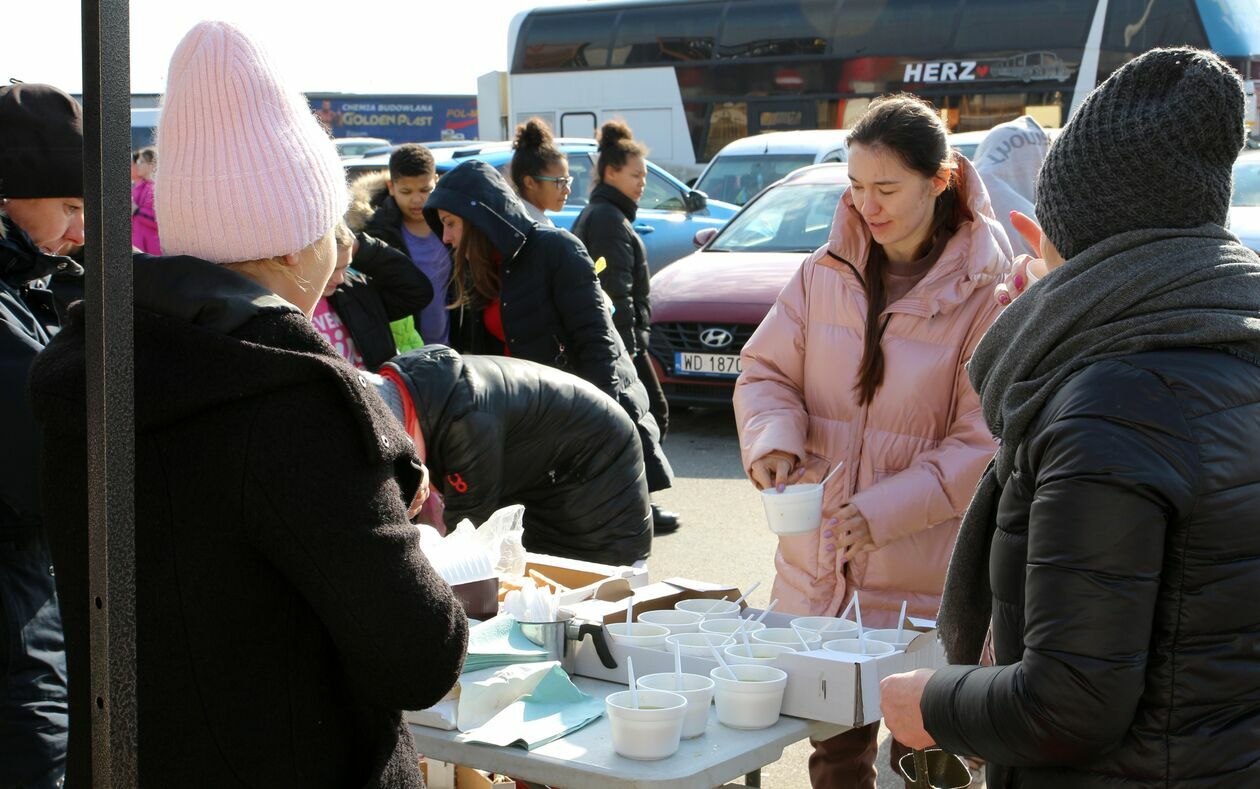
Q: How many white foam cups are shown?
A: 14